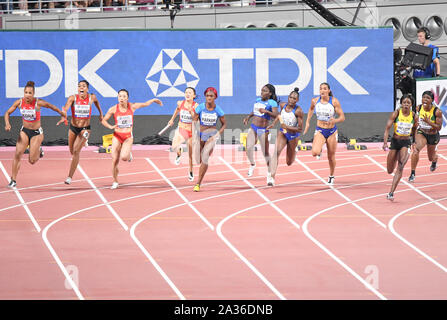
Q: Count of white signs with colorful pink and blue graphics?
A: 1